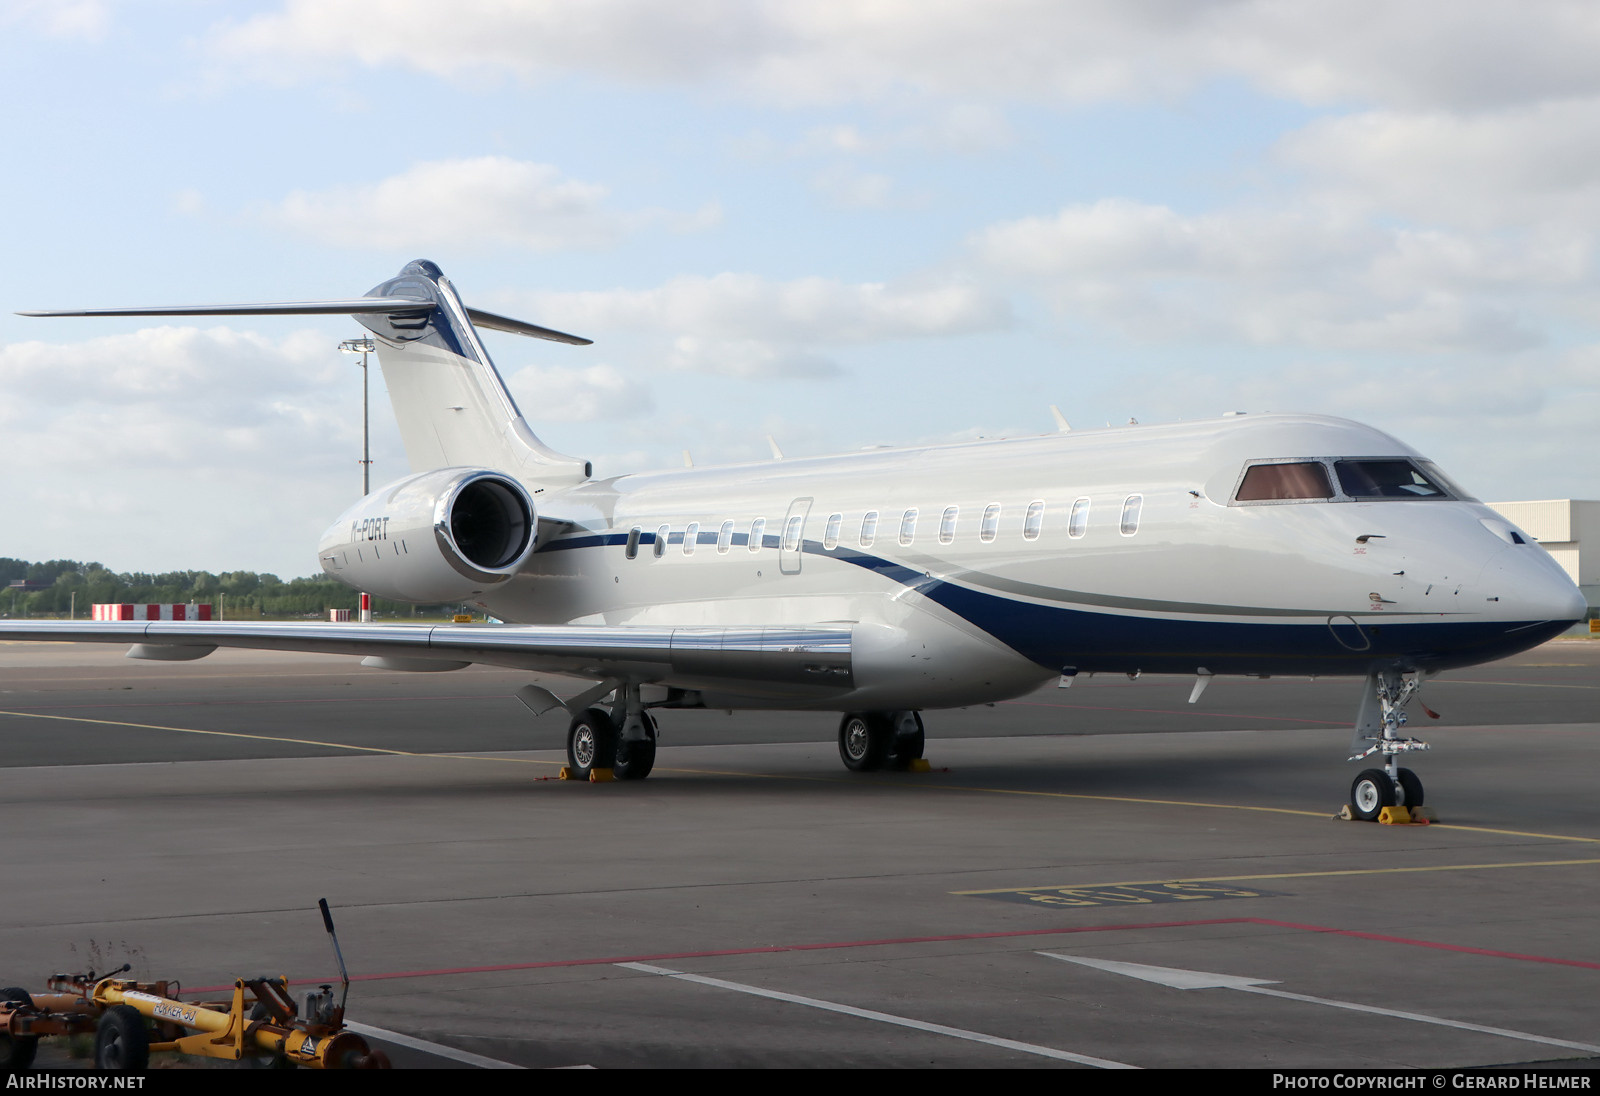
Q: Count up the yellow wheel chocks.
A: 4